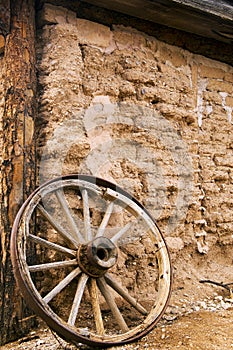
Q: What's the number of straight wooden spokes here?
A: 12